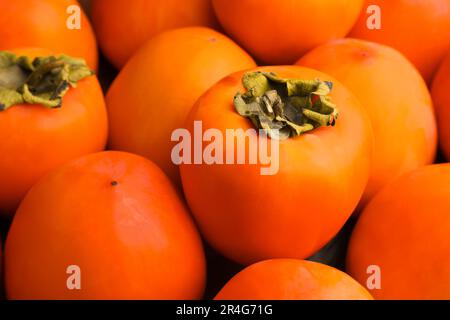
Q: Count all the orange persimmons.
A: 12